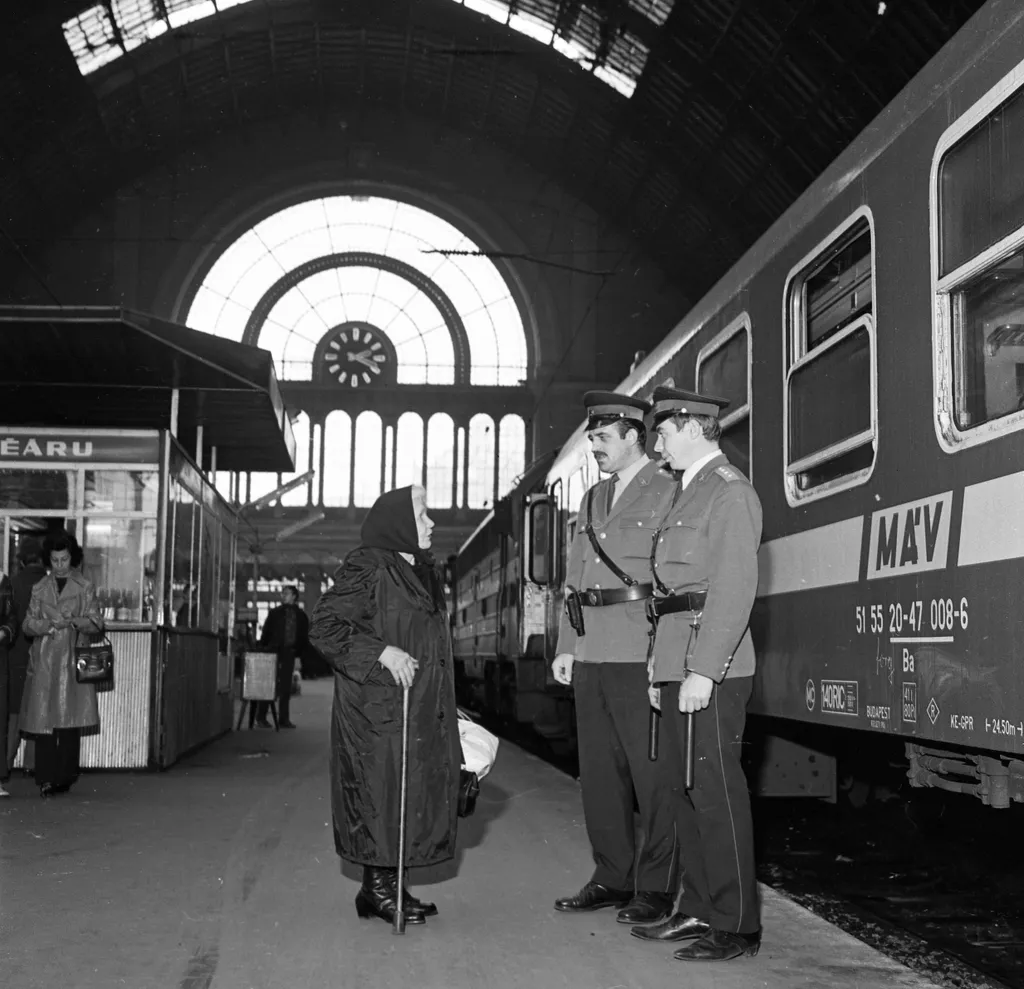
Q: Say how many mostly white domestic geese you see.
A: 0